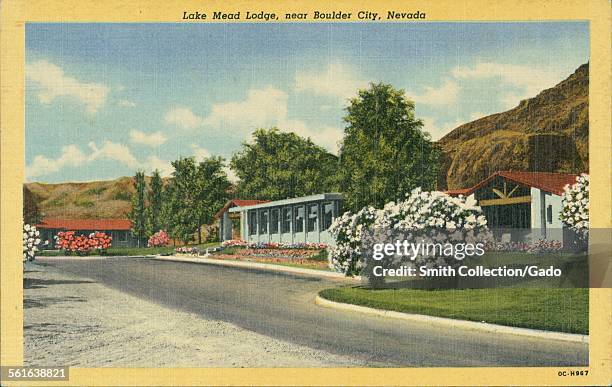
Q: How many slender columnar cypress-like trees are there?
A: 2